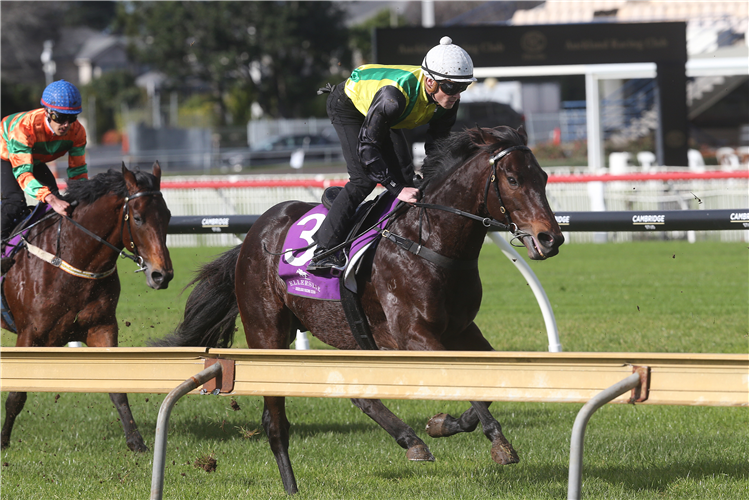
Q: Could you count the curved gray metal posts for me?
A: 2